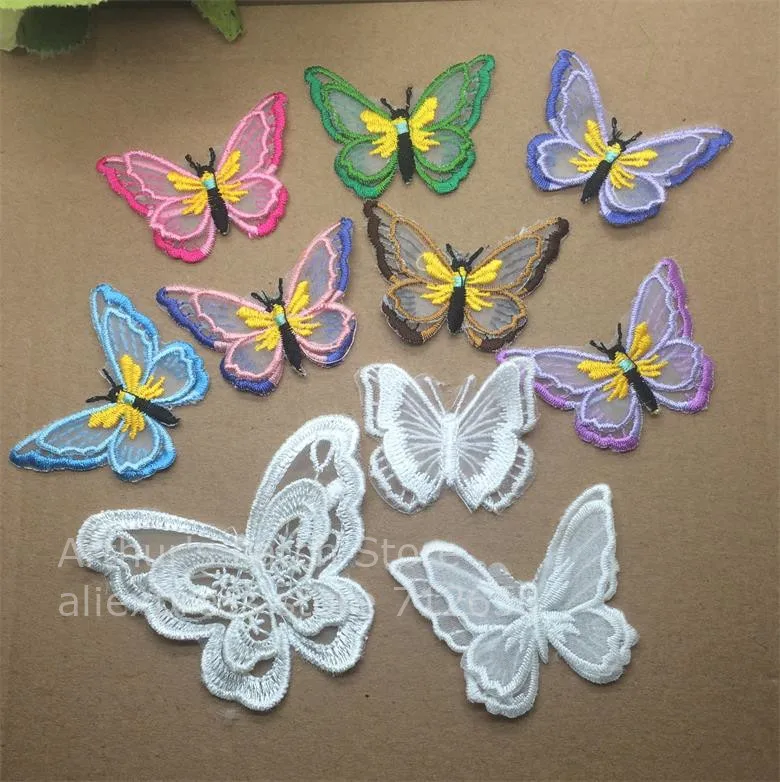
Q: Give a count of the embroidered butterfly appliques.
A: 10